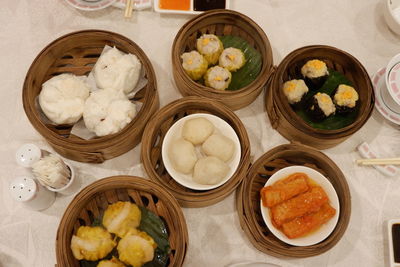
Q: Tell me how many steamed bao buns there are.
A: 3